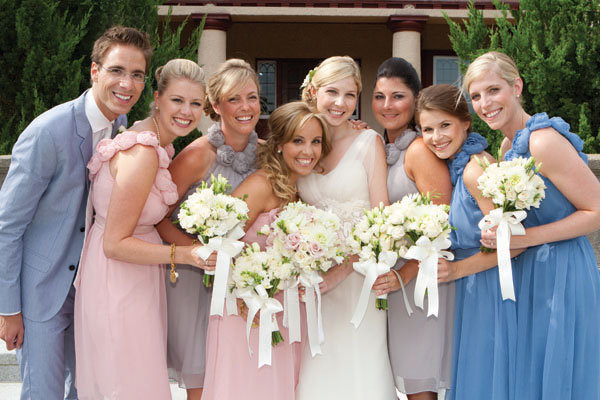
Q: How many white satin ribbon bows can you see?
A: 6